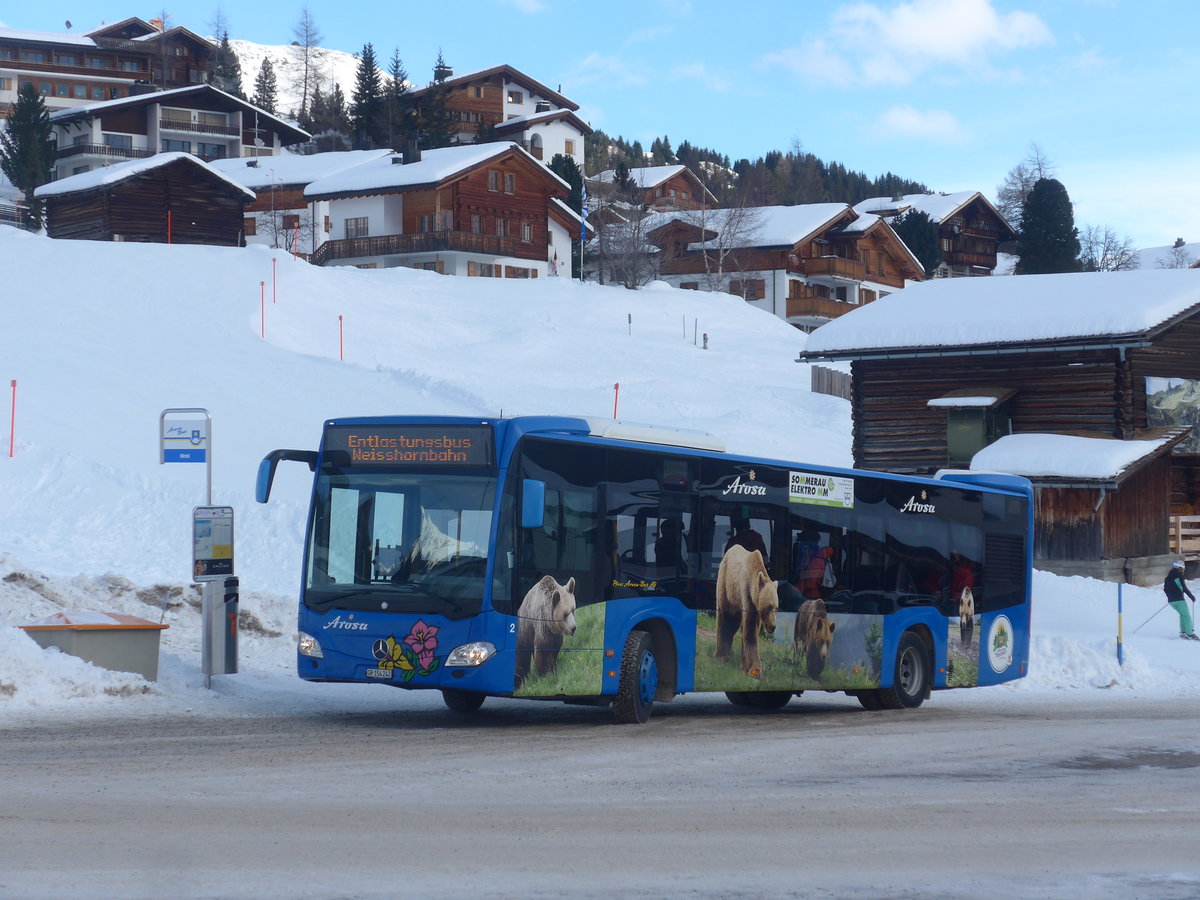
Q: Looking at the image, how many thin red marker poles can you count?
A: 7